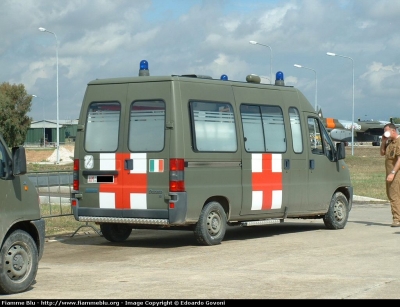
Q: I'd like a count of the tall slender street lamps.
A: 5